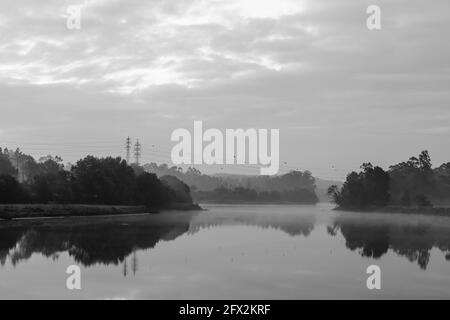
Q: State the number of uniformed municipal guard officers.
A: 0